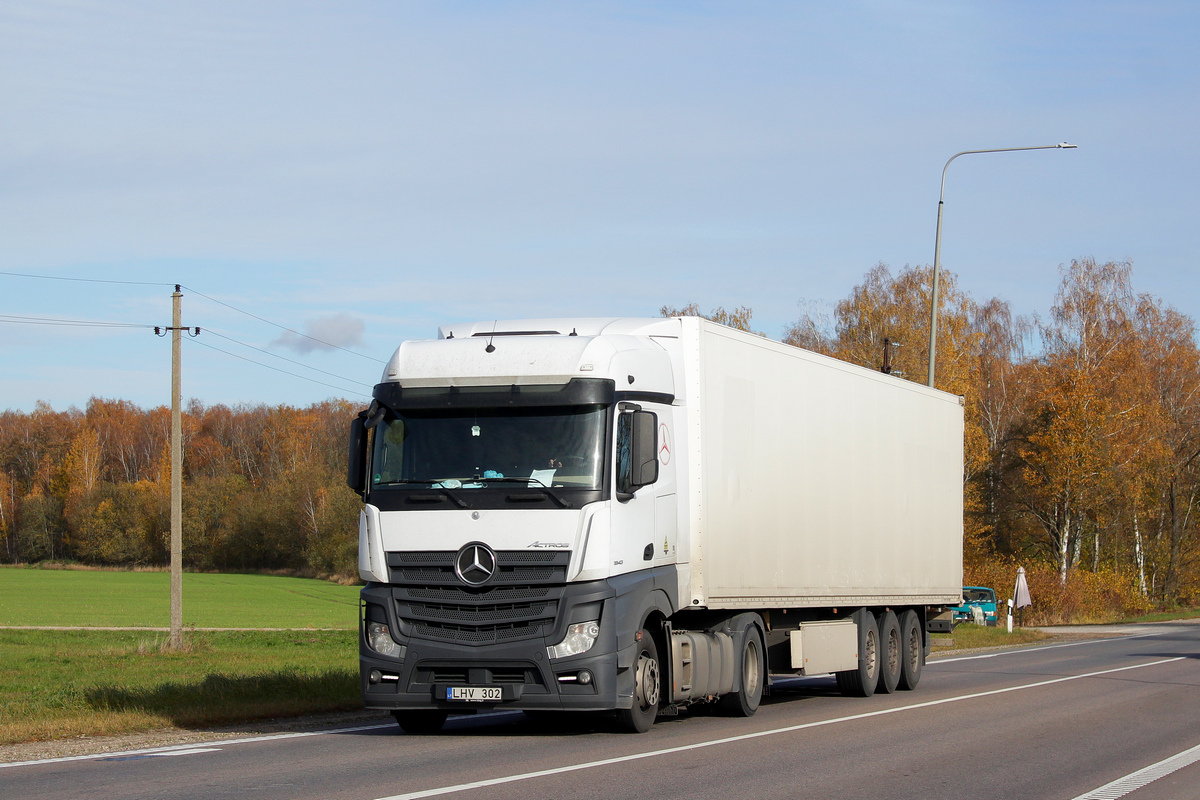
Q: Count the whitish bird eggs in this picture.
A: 0